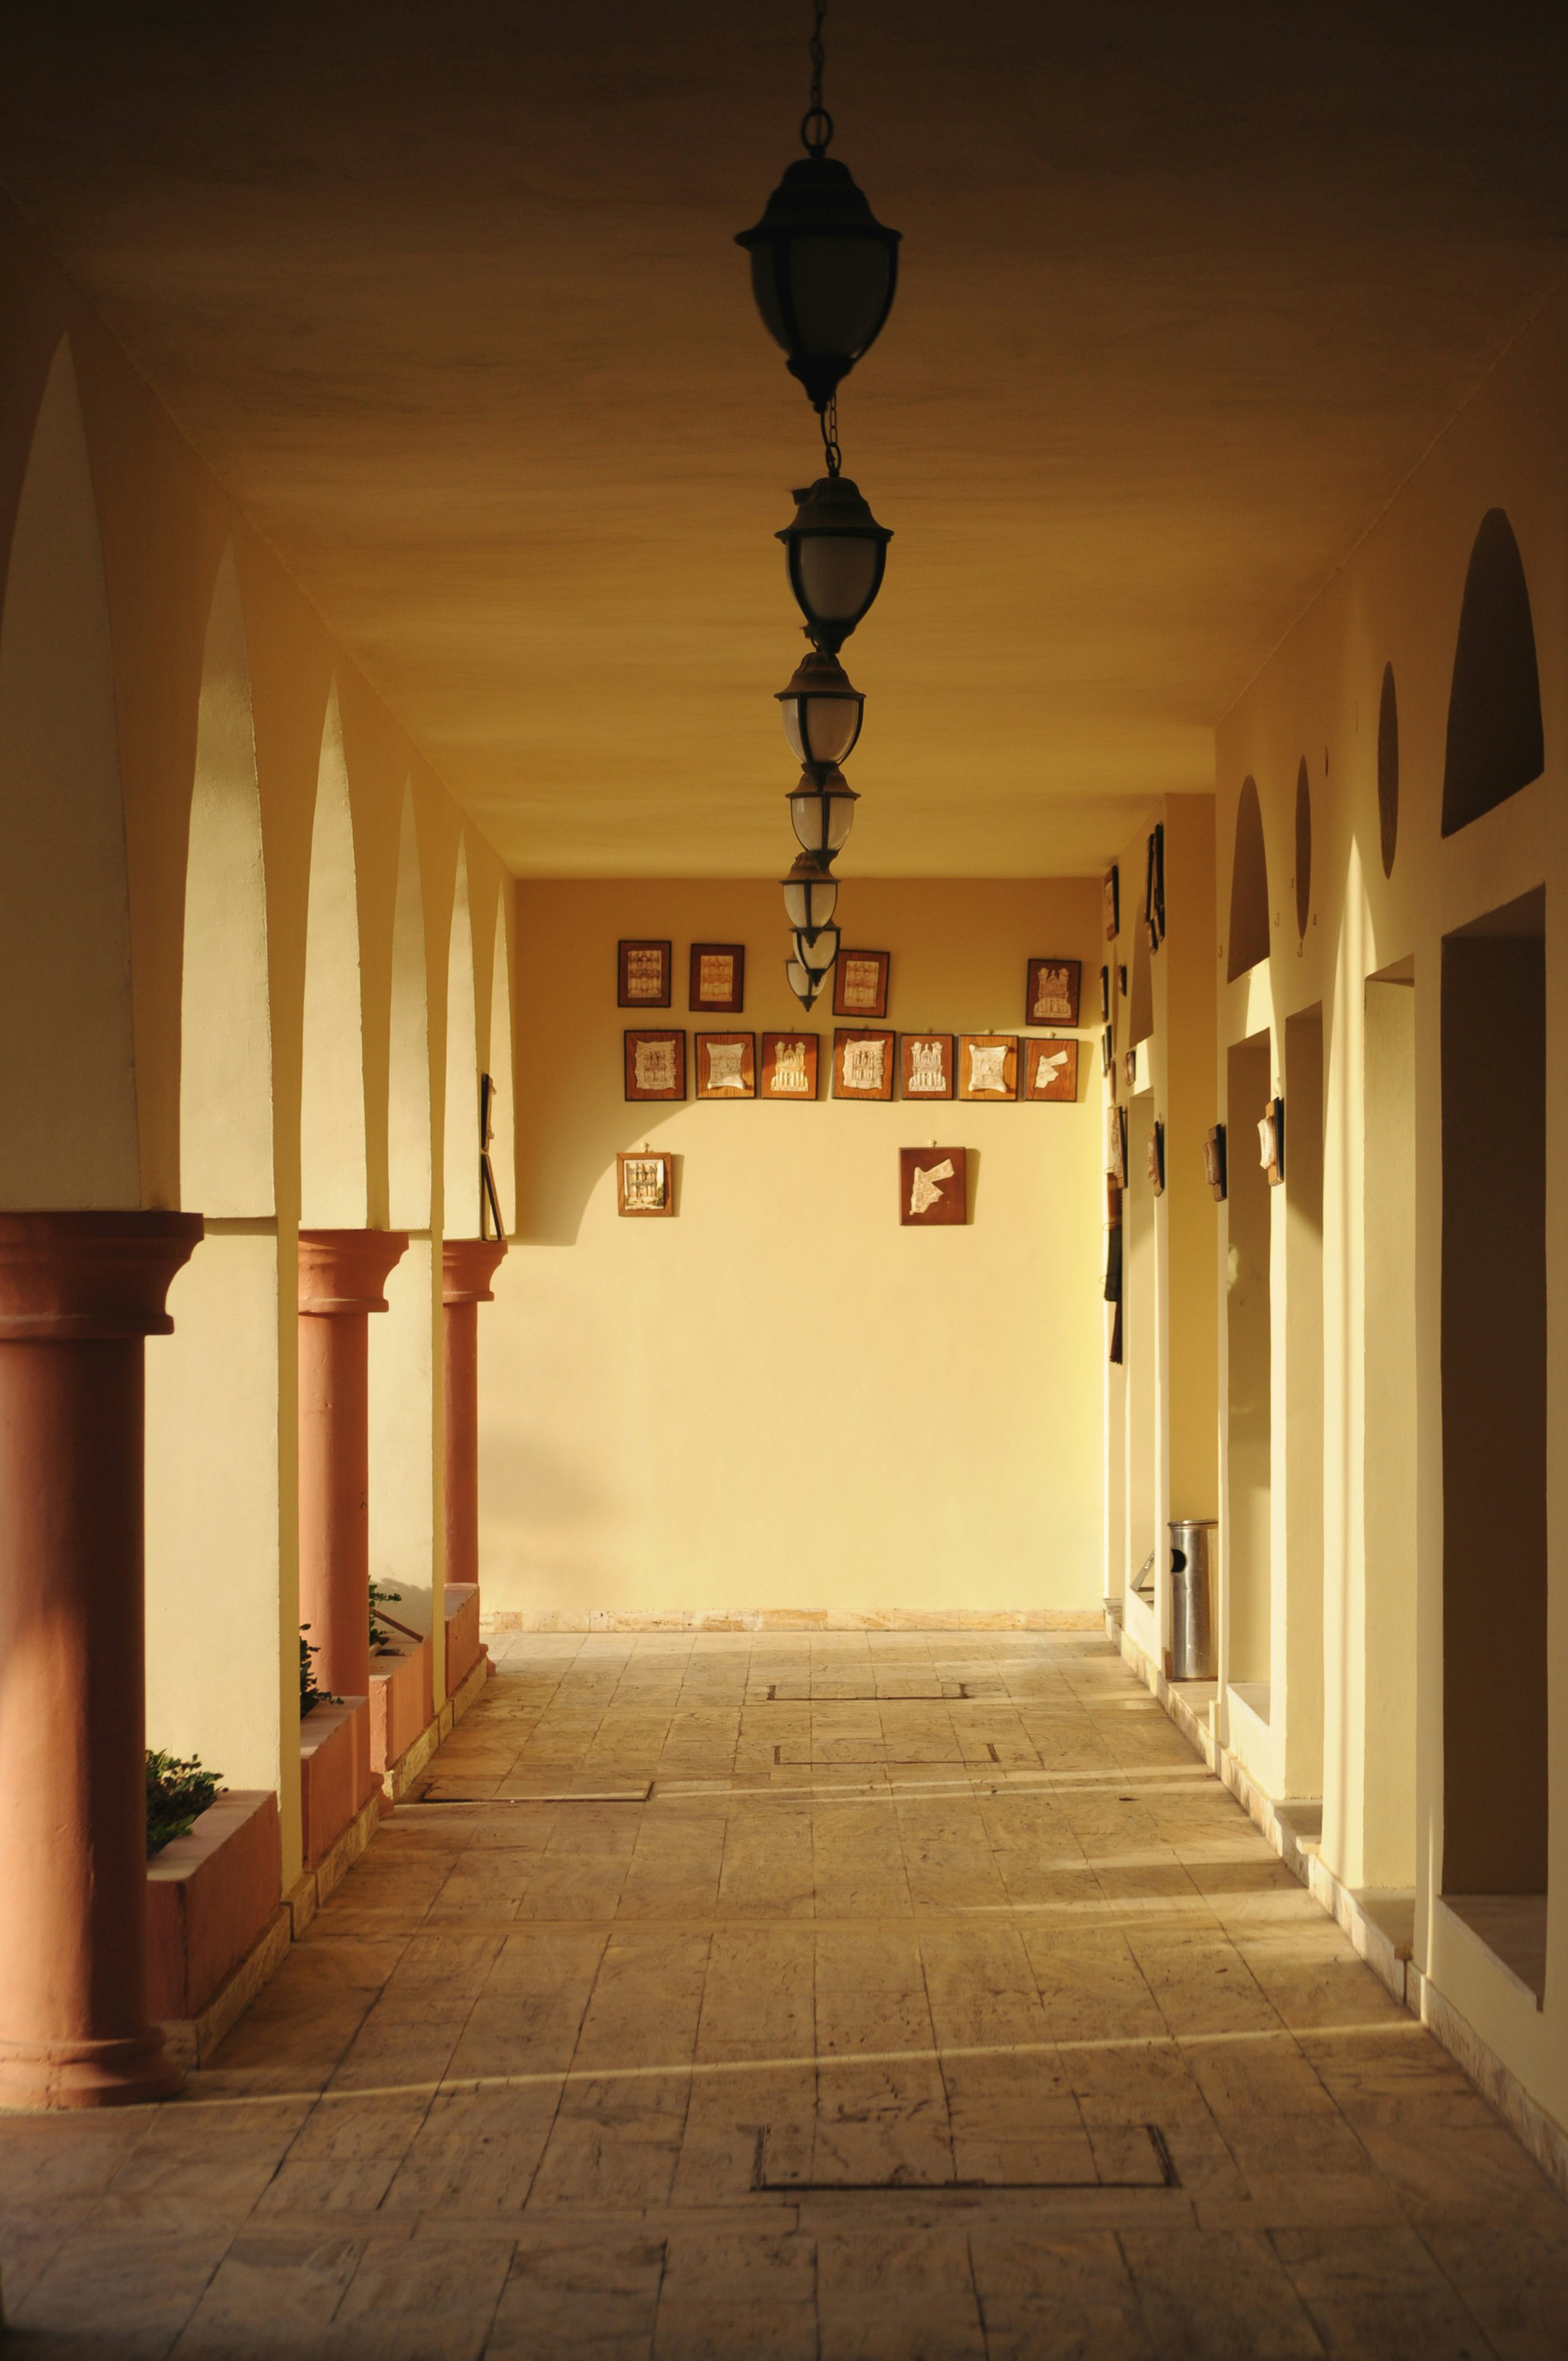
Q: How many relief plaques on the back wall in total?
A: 13